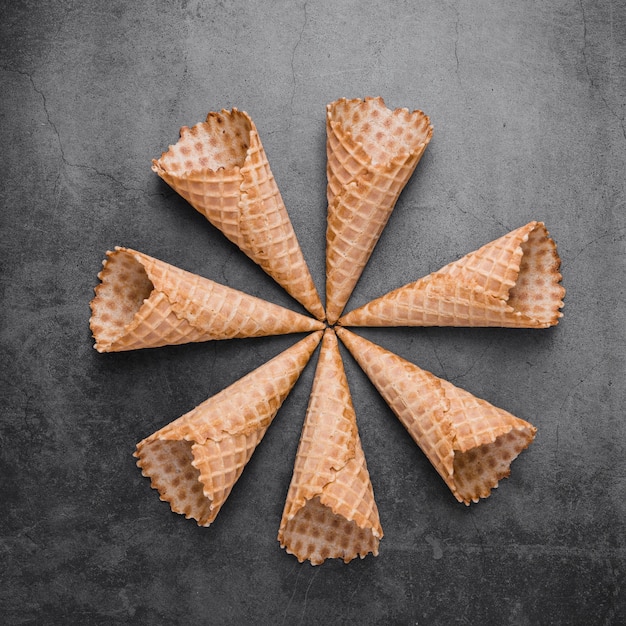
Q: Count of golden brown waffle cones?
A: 7